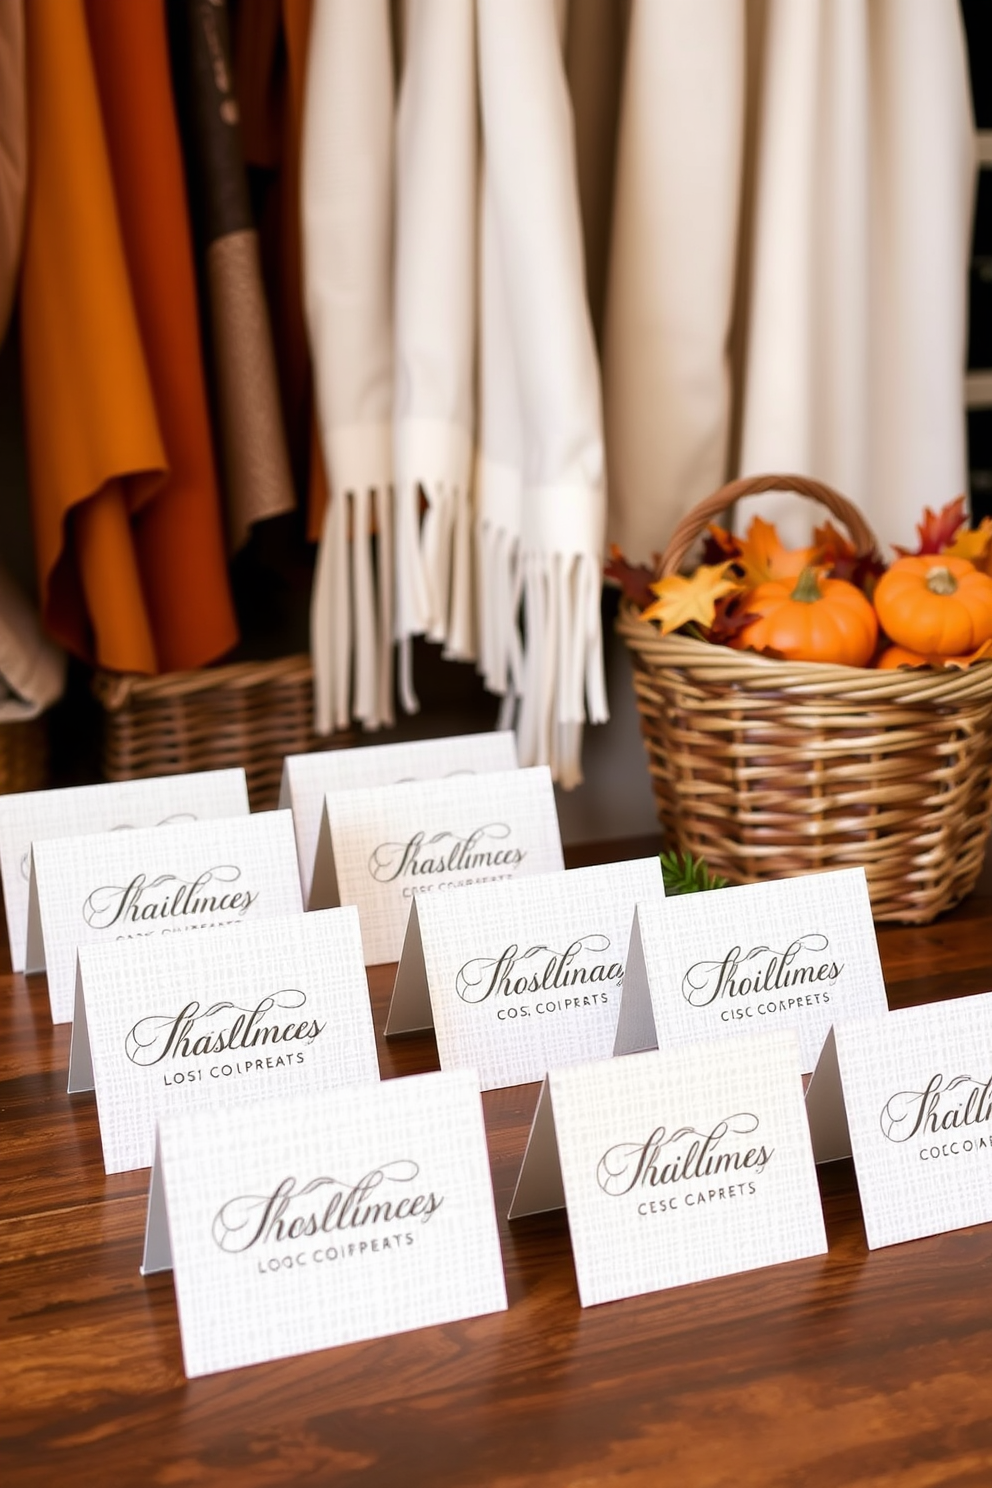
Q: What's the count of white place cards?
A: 10